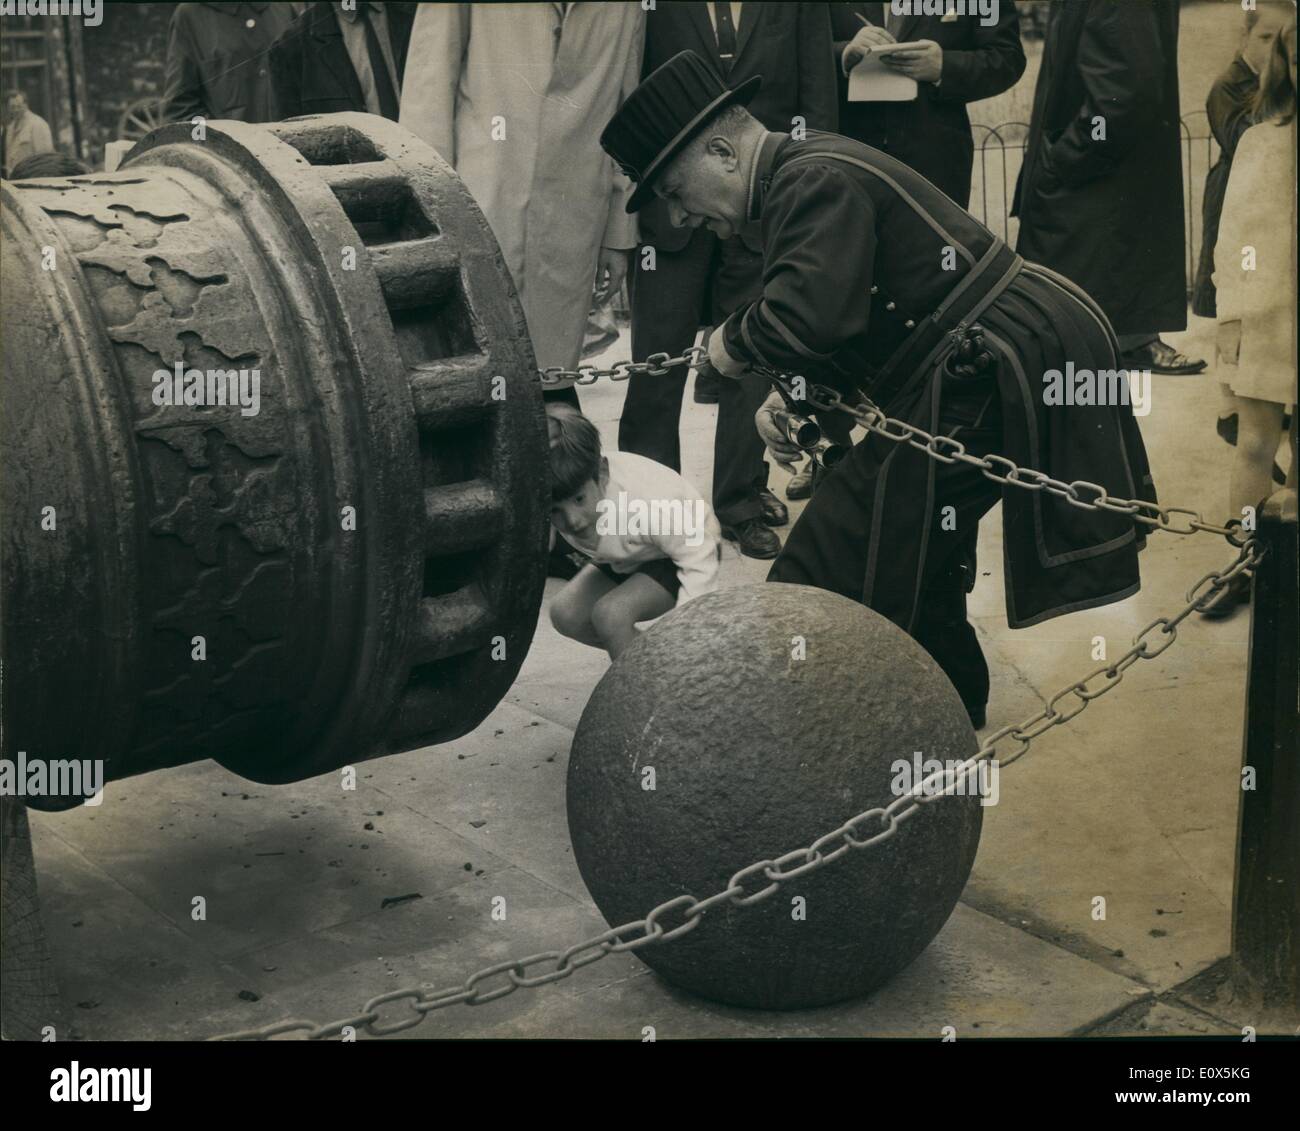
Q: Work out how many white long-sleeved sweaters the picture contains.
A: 1